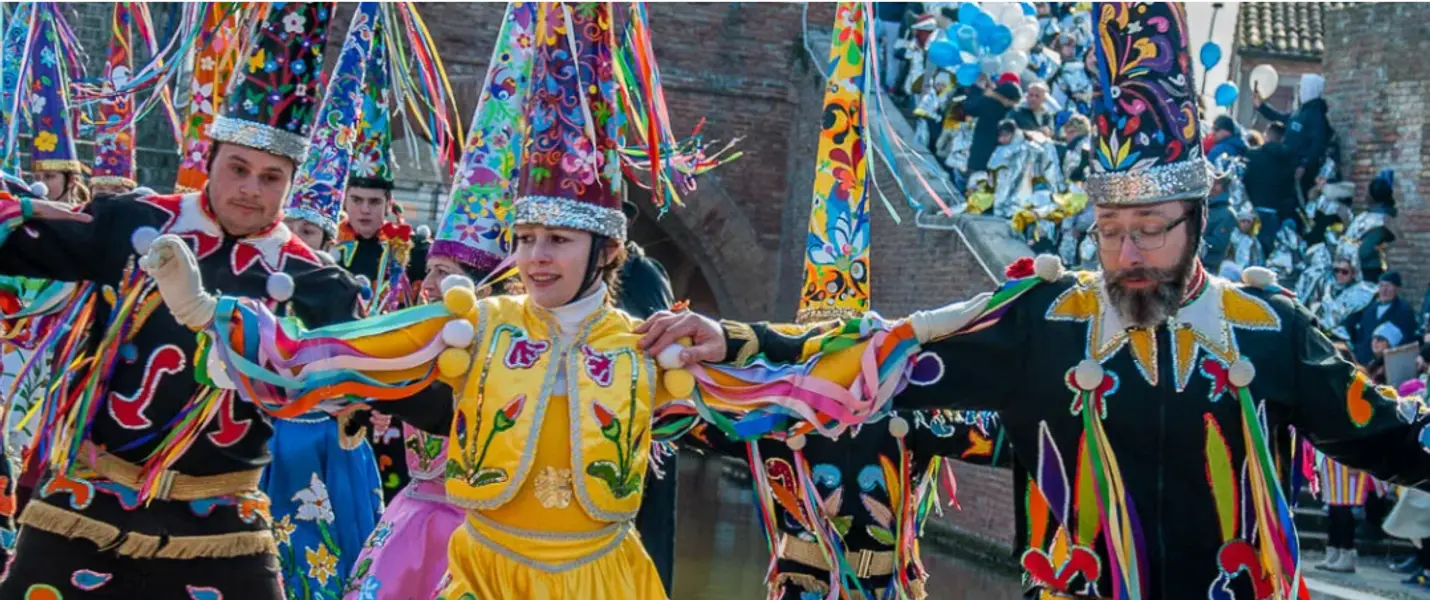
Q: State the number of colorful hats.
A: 11